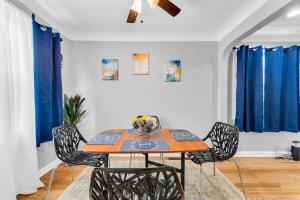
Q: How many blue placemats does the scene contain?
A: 4